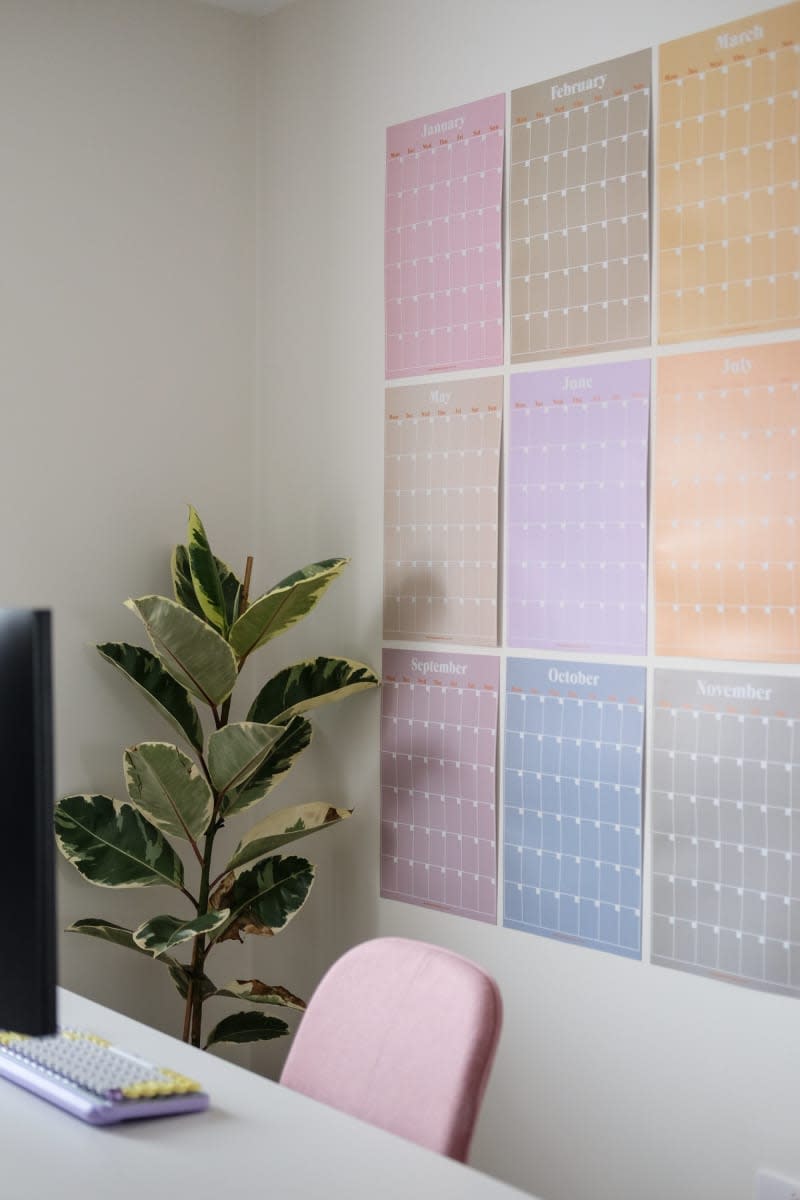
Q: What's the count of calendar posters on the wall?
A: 9